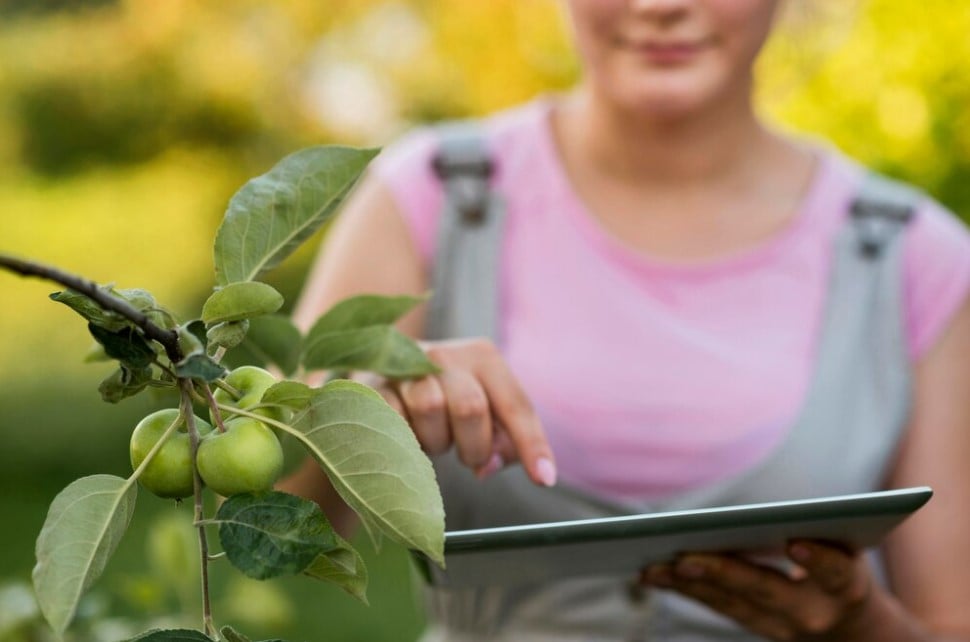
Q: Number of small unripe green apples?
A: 3